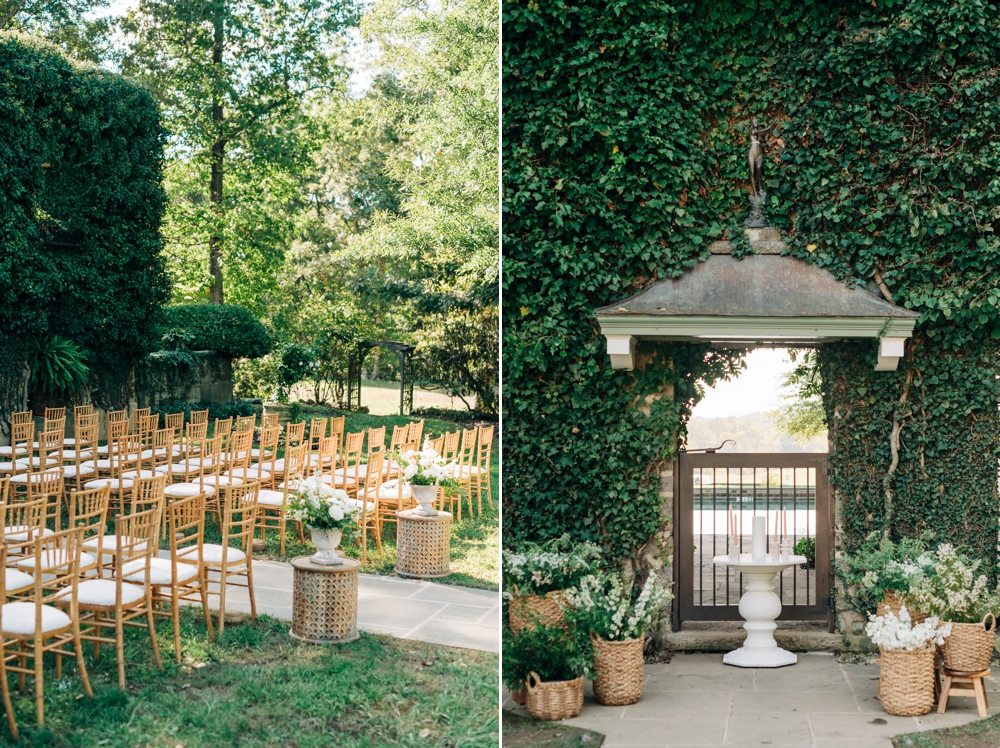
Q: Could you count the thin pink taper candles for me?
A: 4